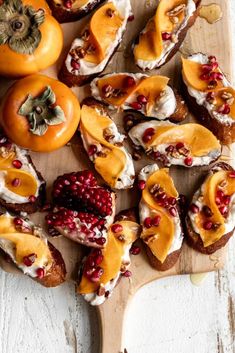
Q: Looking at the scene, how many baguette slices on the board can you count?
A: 12